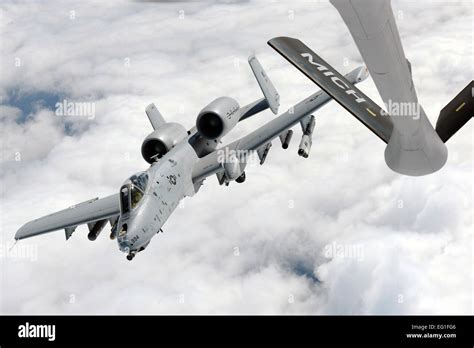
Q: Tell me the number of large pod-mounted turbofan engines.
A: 2